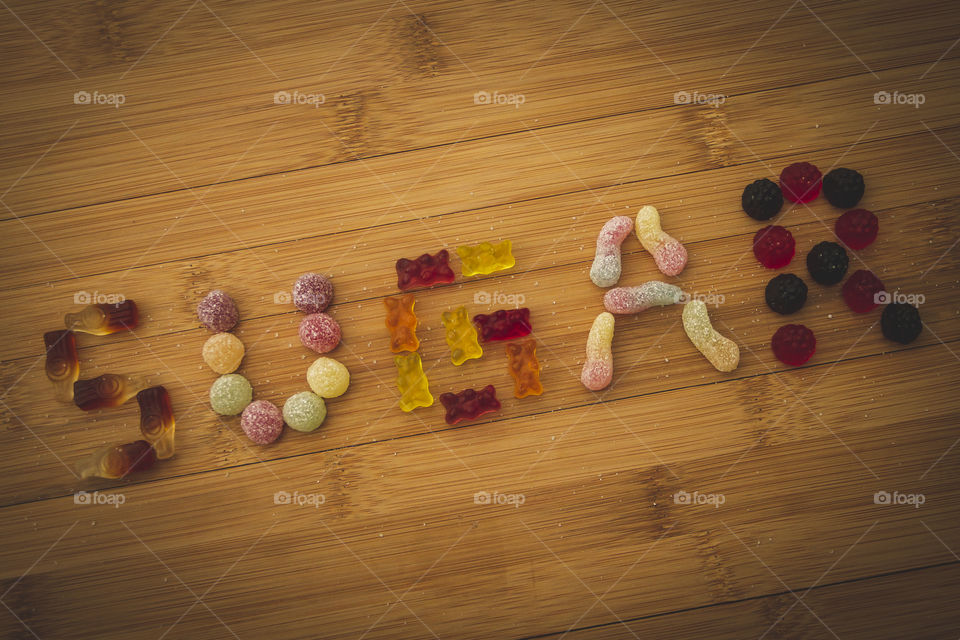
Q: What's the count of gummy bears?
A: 8